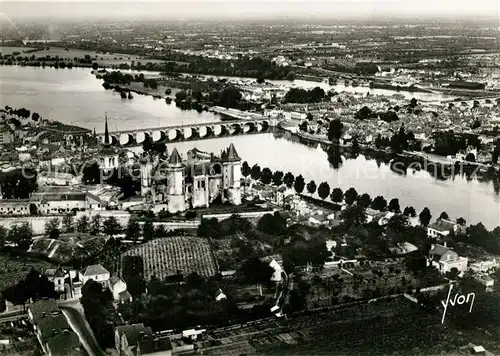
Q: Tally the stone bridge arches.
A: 11